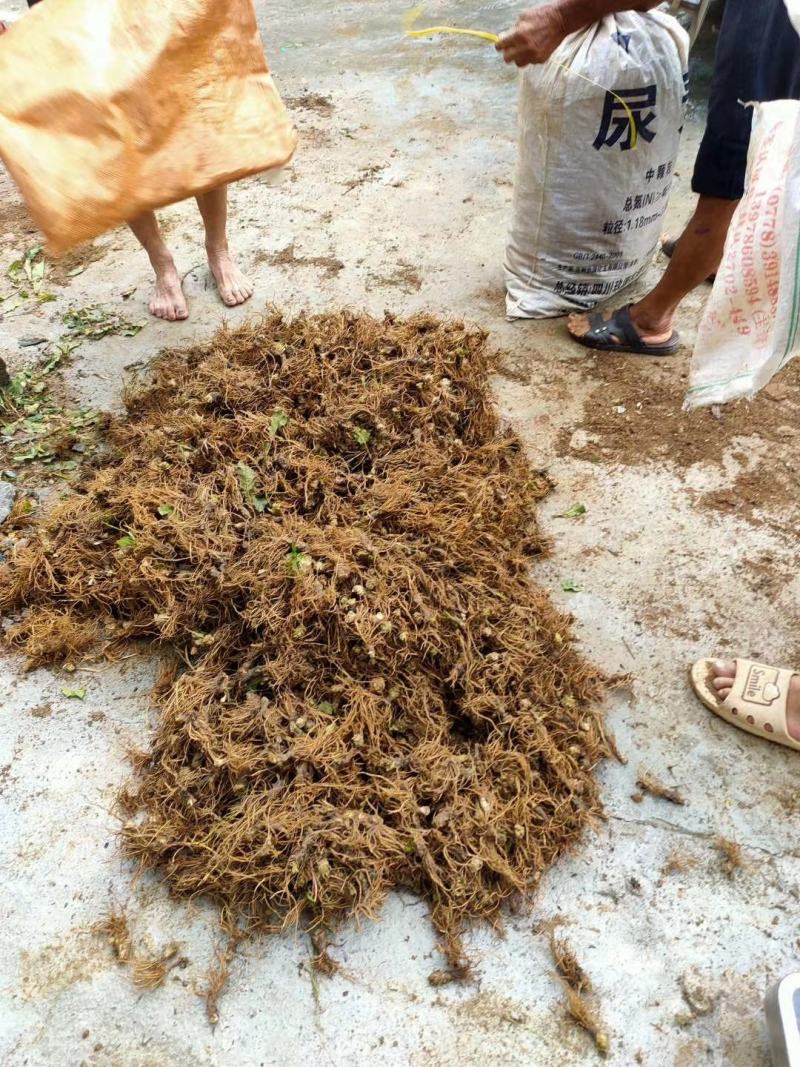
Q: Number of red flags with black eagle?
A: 0